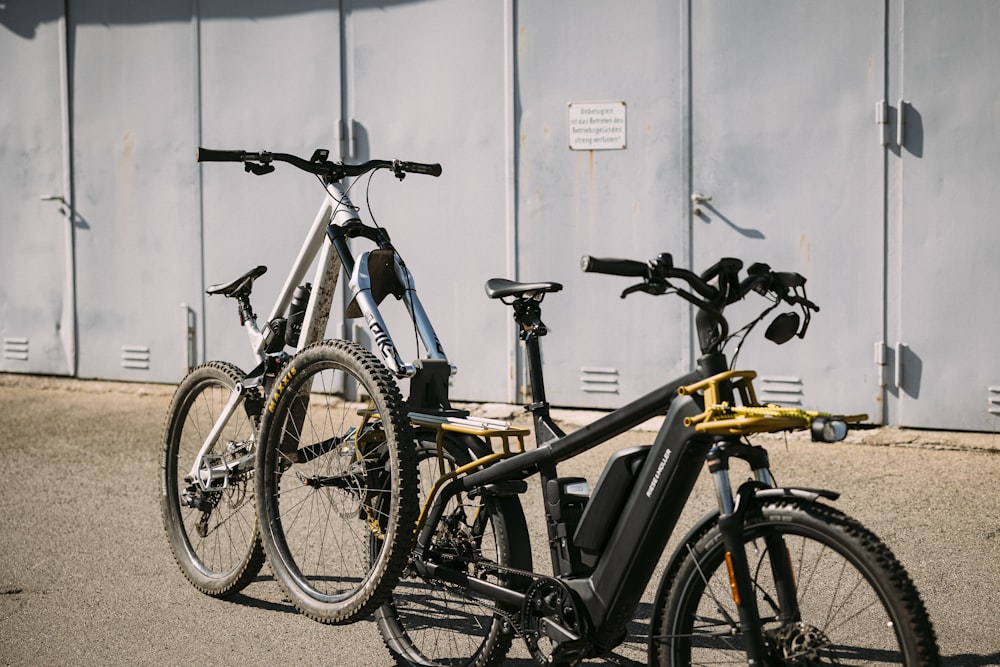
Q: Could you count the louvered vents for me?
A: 5